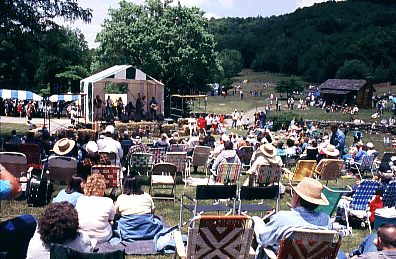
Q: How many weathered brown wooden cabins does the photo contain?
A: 1